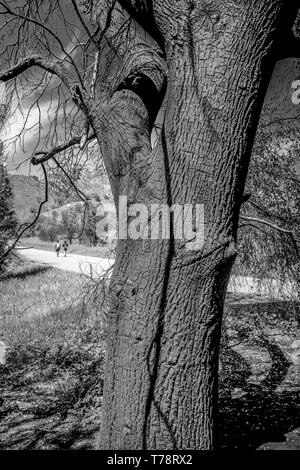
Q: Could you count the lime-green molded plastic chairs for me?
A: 0